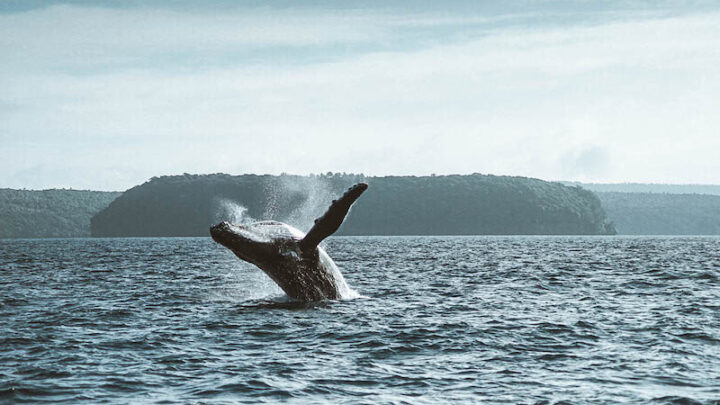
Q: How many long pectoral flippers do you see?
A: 1